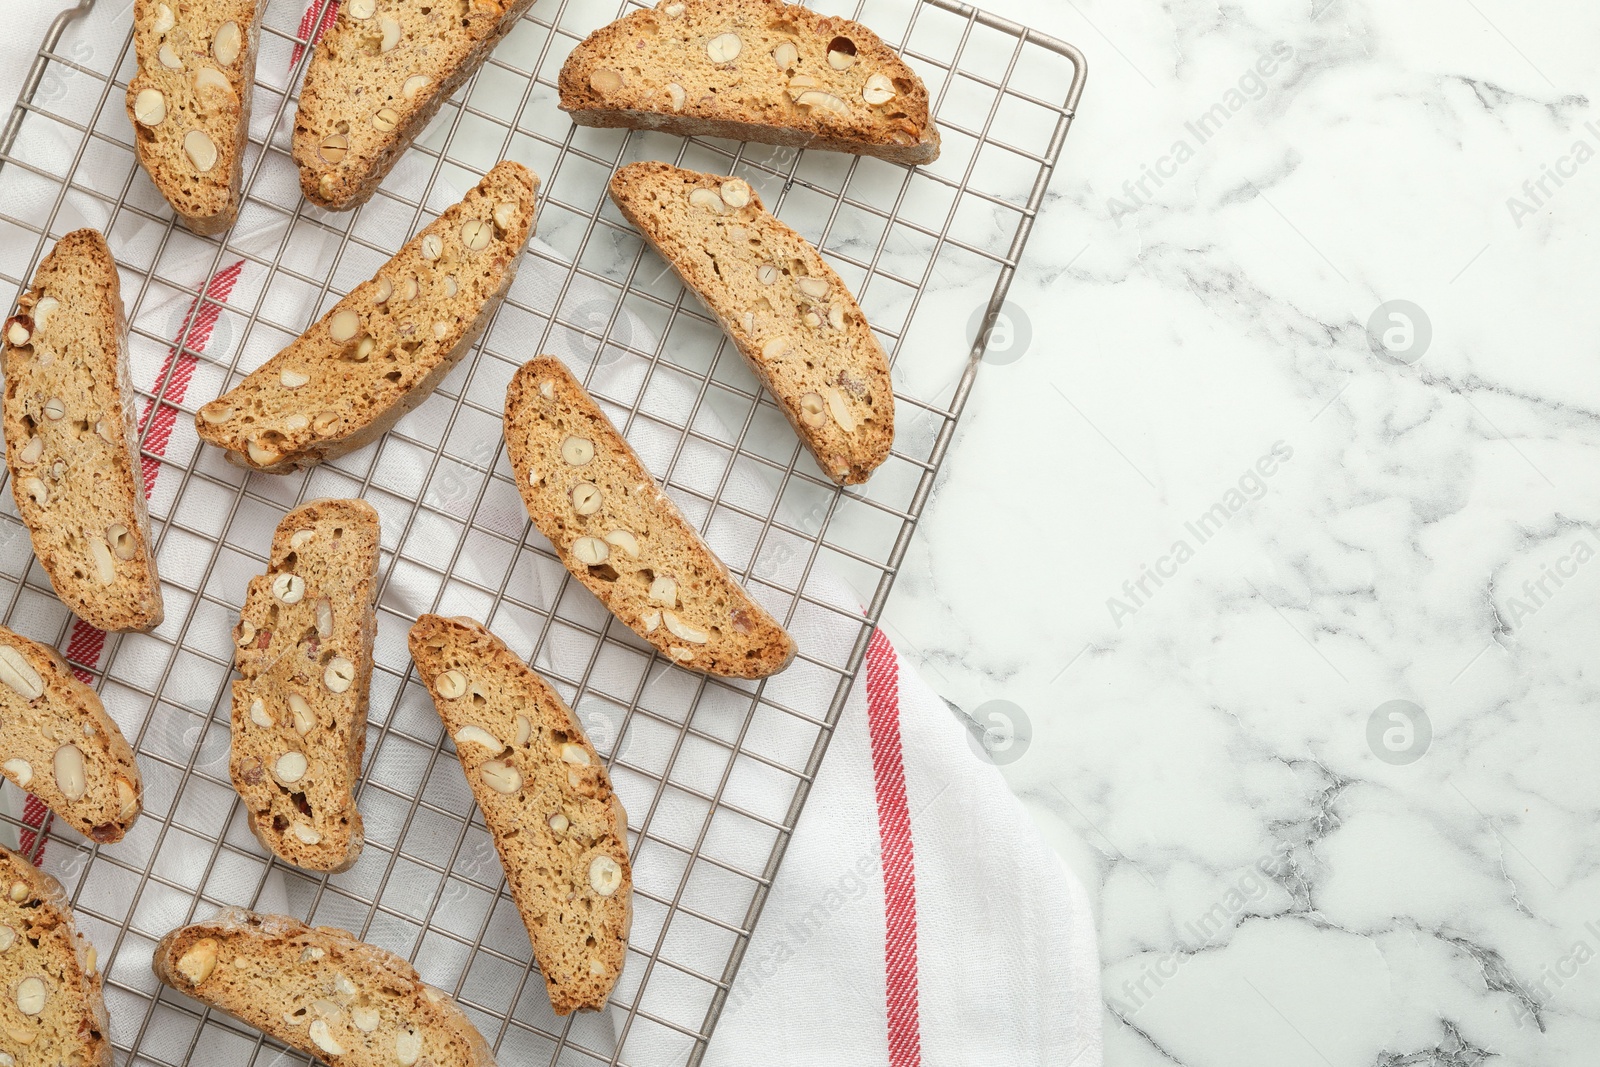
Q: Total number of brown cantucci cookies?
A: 12